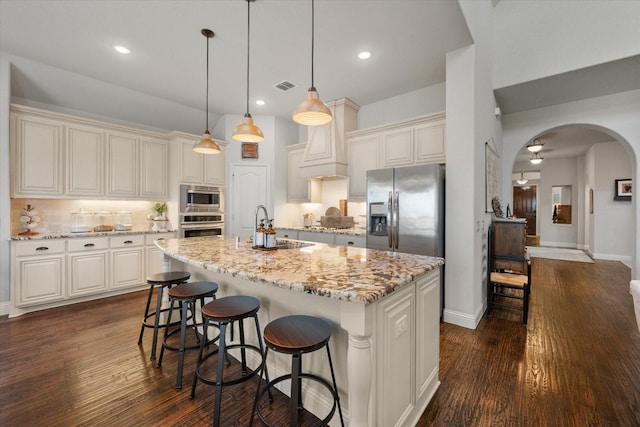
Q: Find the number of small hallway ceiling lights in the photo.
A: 3